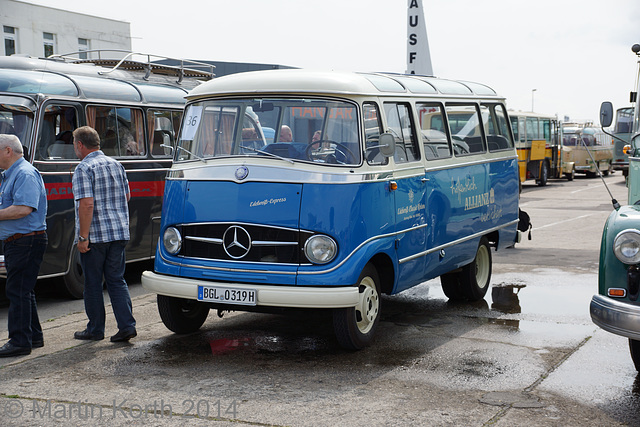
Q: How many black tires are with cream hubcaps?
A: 2